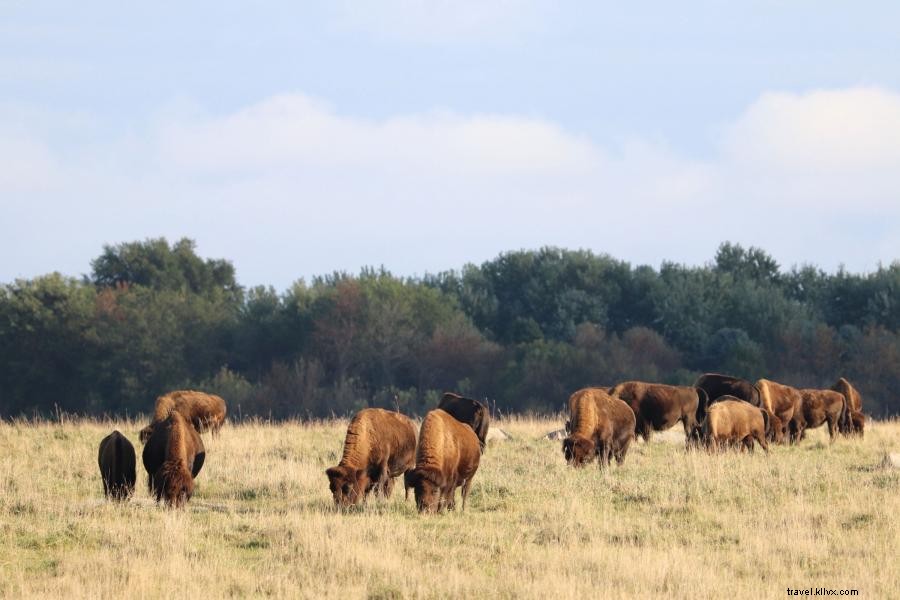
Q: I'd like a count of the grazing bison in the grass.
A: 13